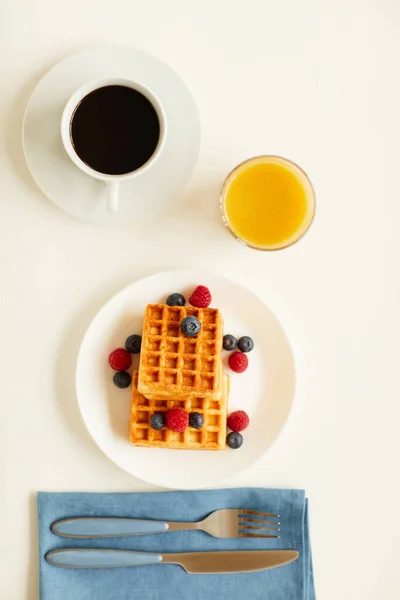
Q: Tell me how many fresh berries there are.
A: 14